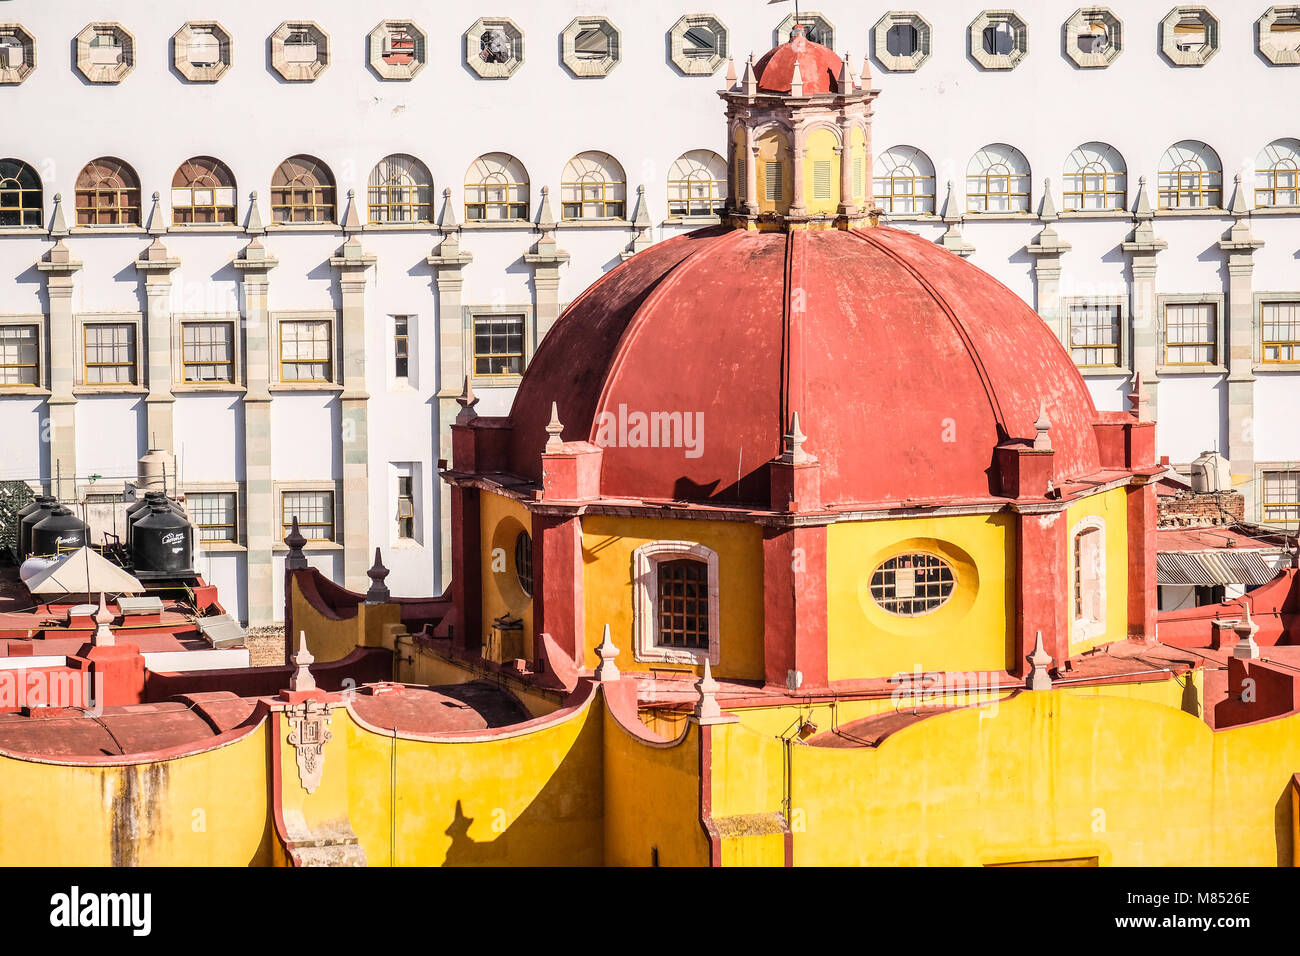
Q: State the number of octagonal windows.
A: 14